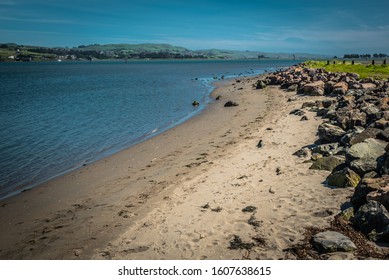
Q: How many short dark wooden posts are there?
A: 6